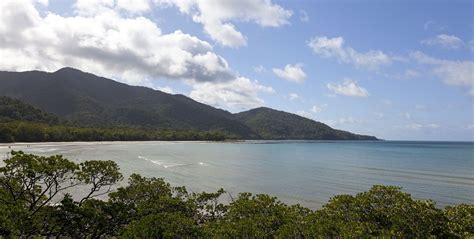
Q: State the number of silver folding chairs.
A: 0